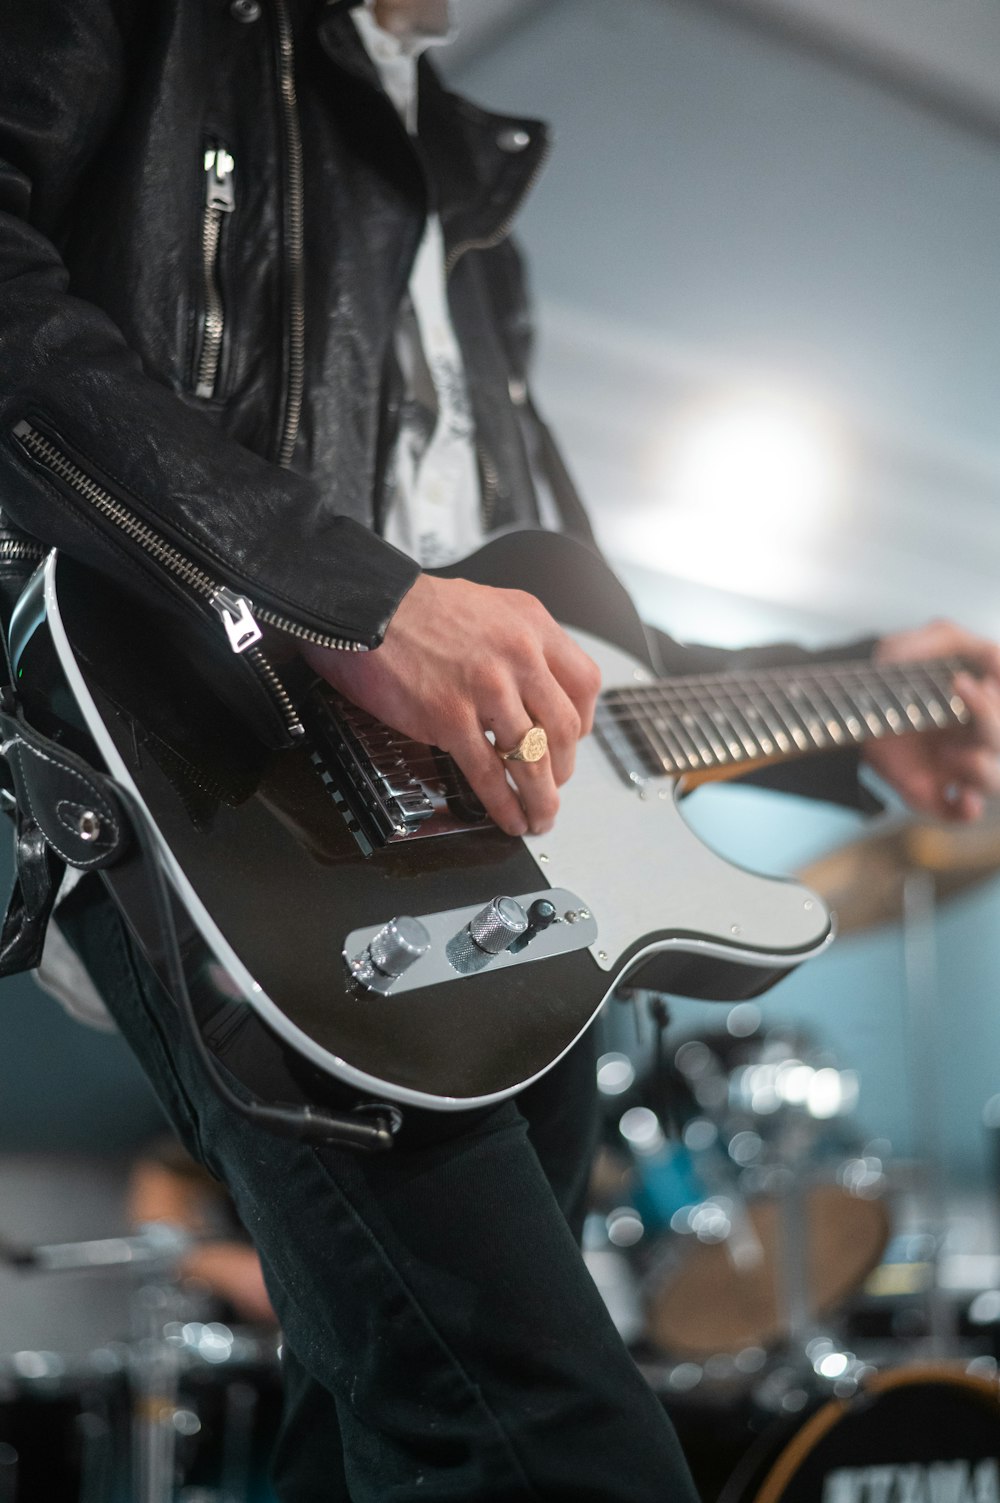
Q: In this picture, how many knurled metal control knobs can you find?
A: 2